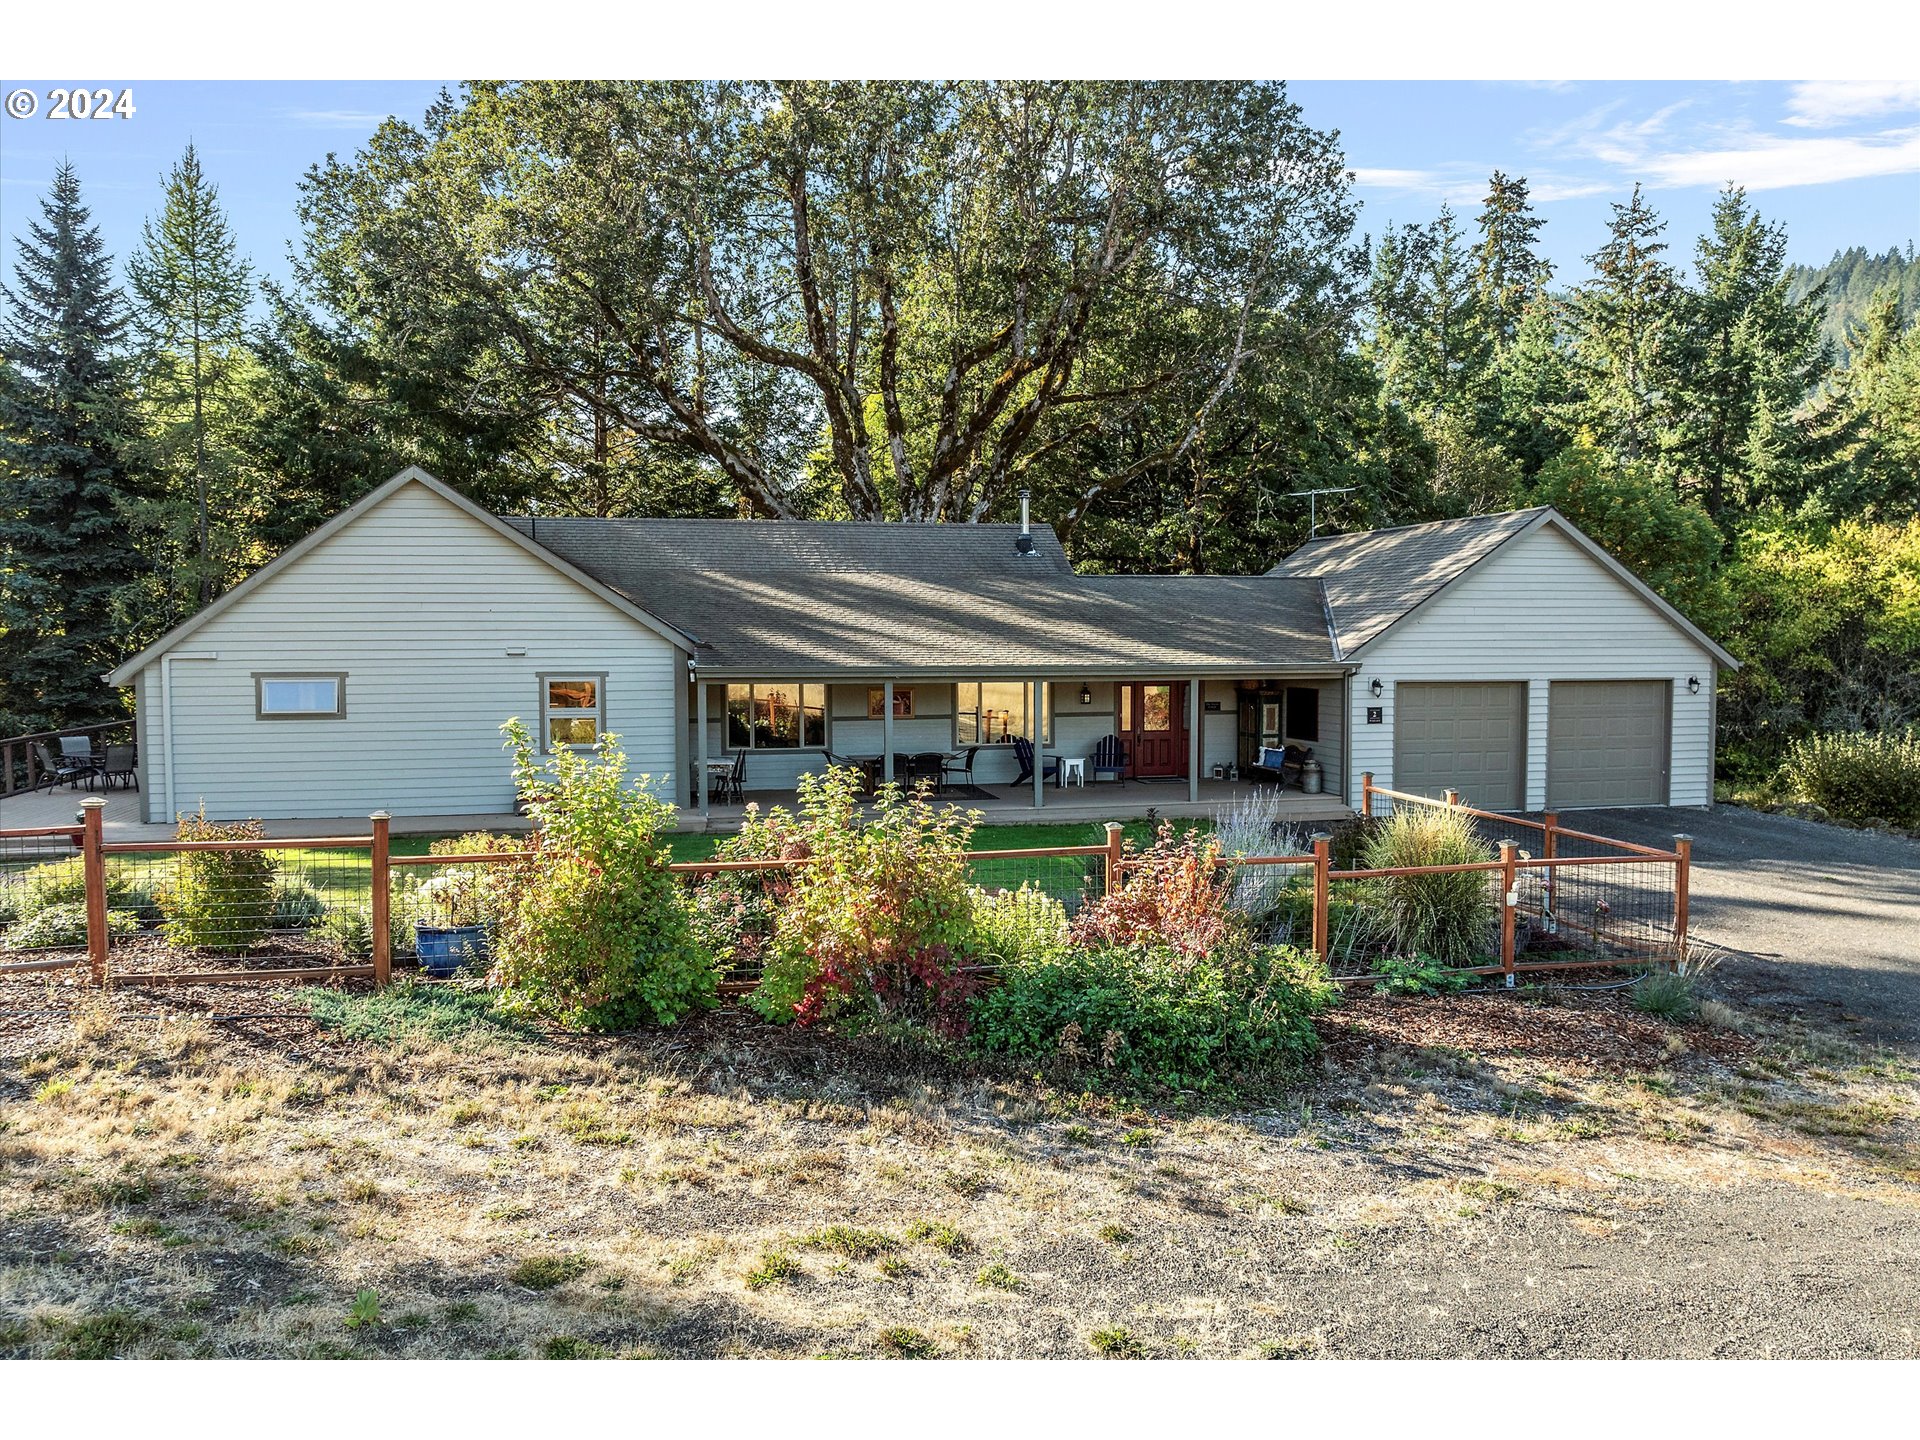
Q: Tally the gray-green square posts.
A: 4